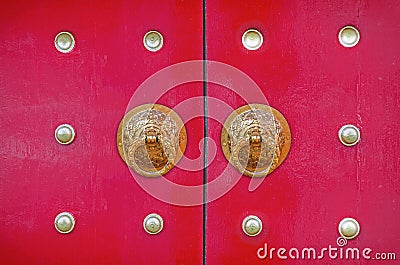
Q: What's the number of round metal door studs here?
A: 10